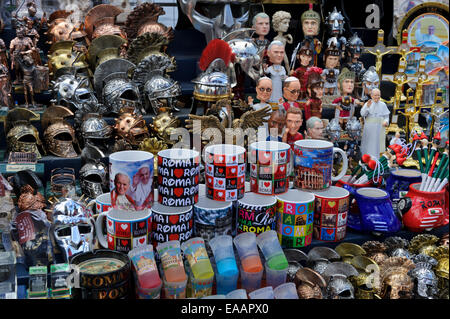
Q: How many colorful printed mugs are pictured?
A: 12